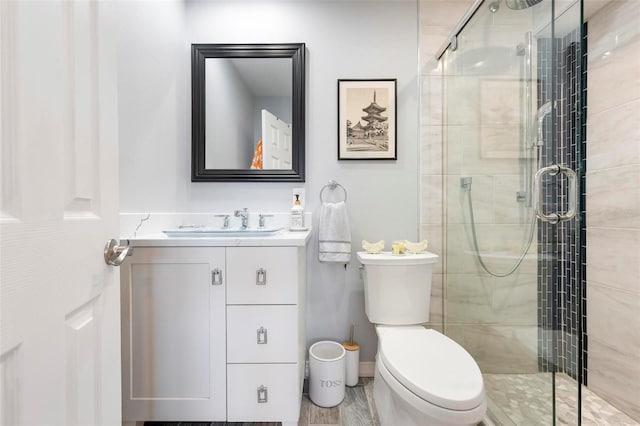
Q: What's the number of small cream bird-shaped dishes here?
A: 2